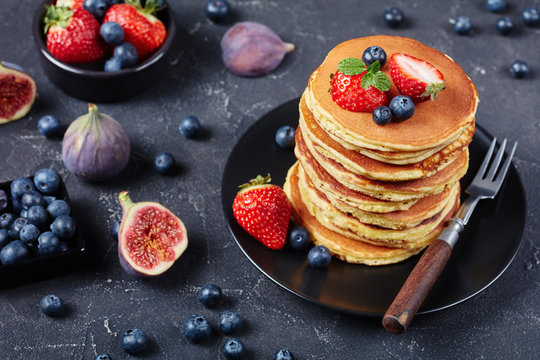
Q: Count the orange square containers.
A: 0